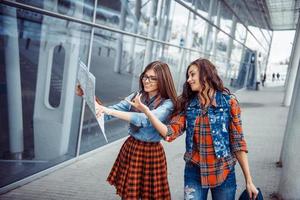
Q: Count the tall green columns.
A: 0